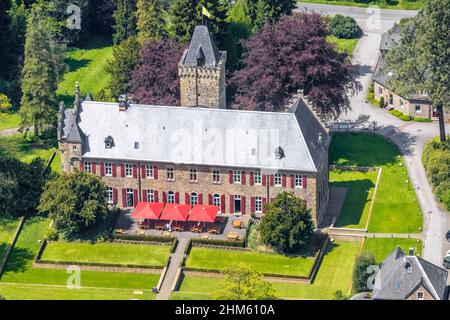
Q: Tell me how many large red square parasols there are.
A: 3